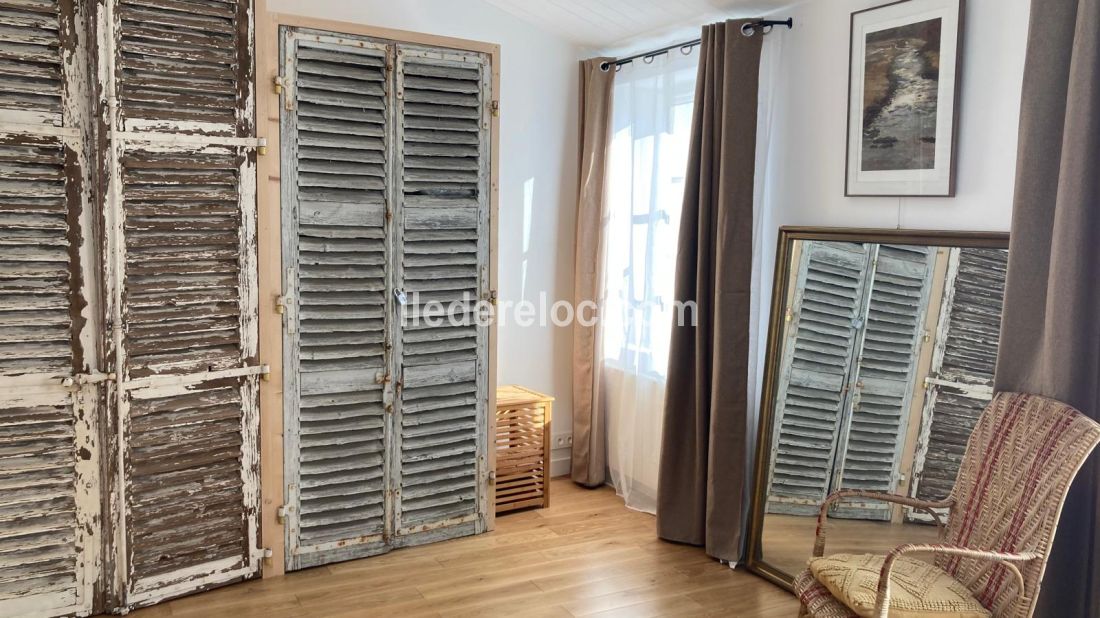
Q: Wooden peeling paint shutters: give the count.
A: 4